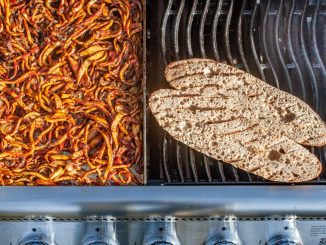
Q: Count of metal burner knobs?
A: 5